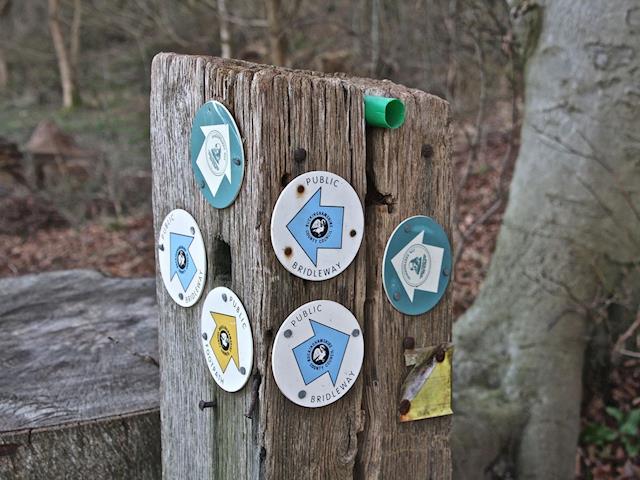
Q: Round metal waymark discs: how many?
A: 6